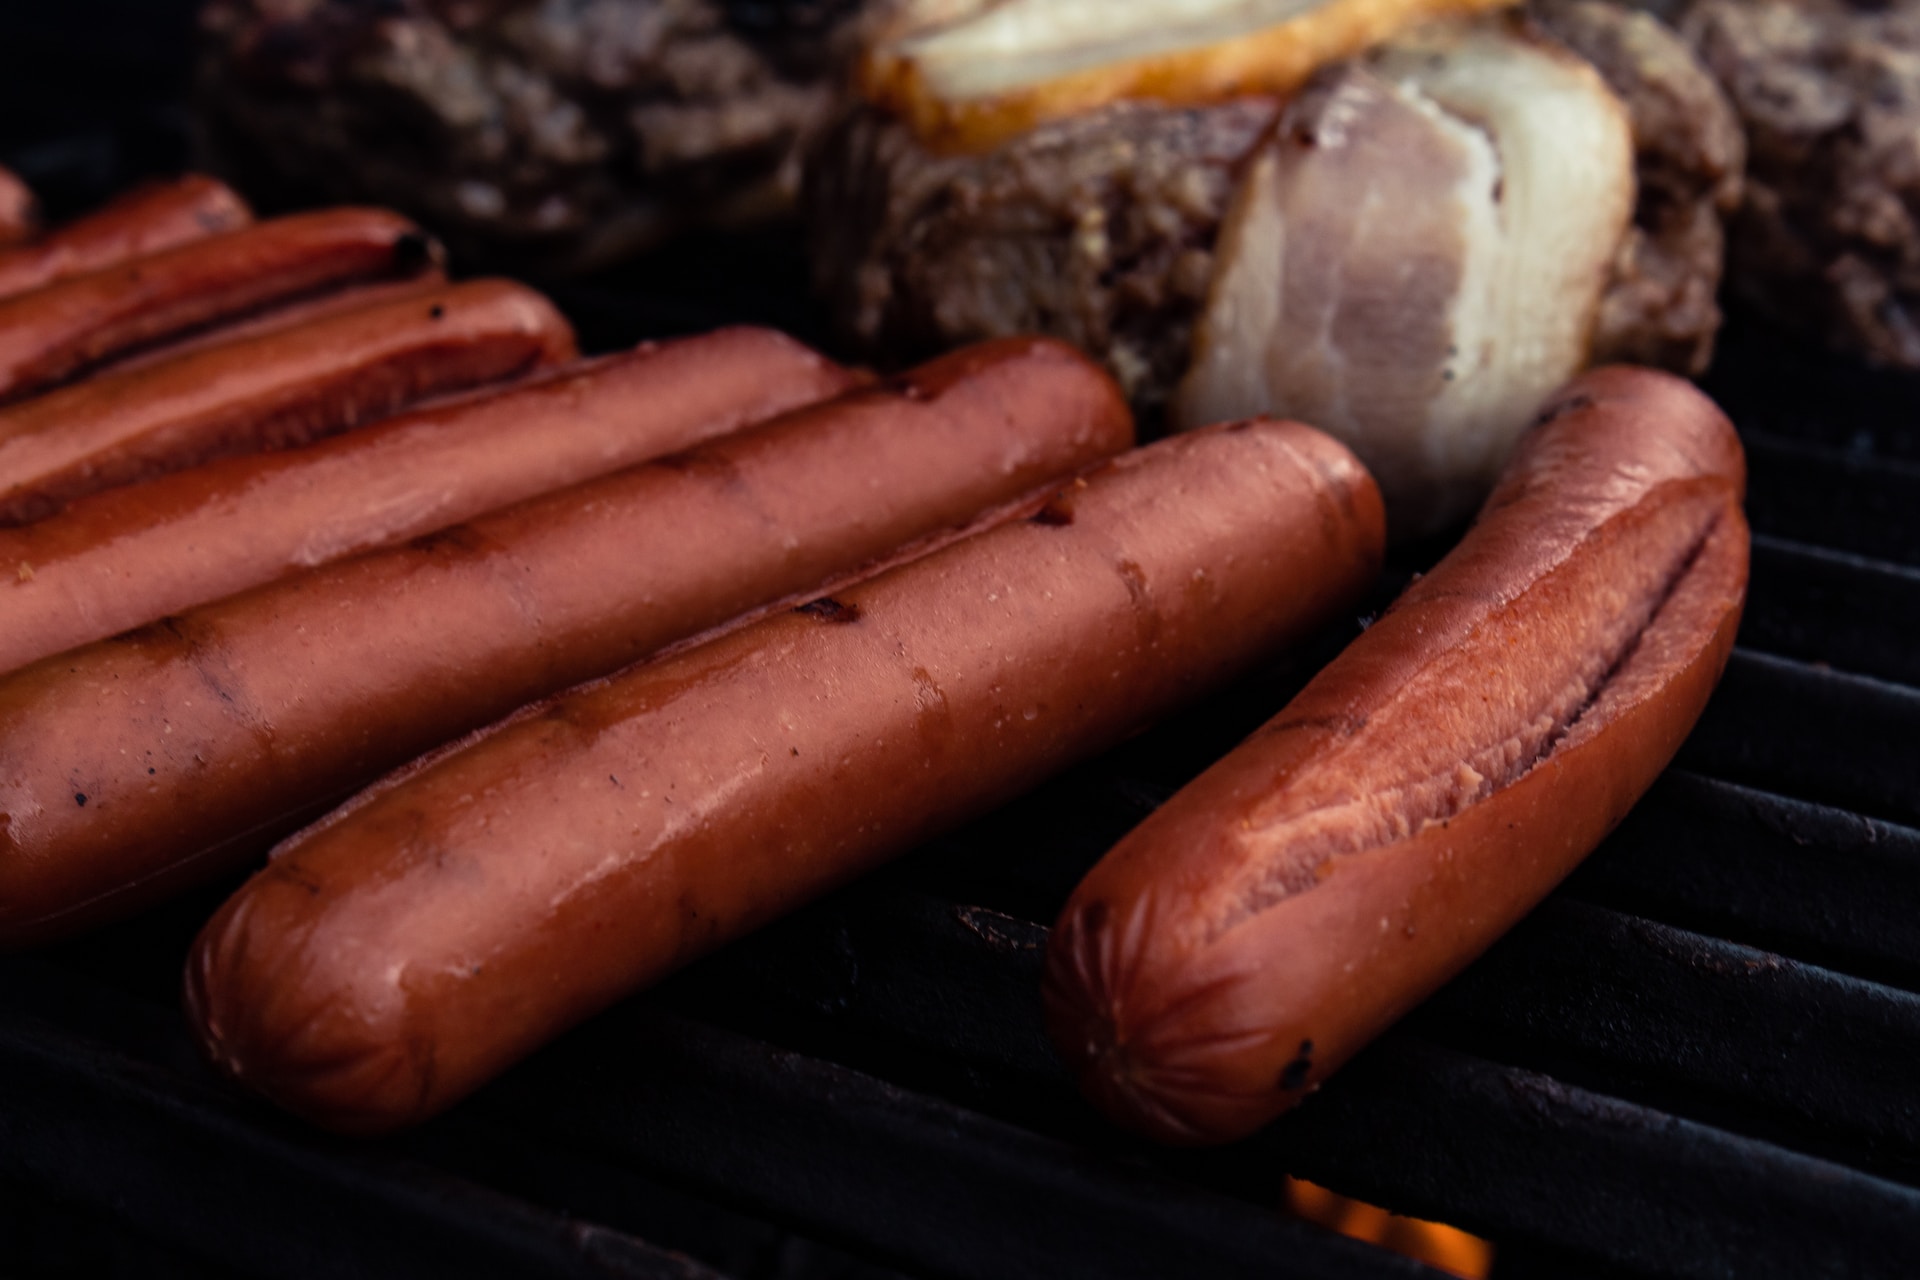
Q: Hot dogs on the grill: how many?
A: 8